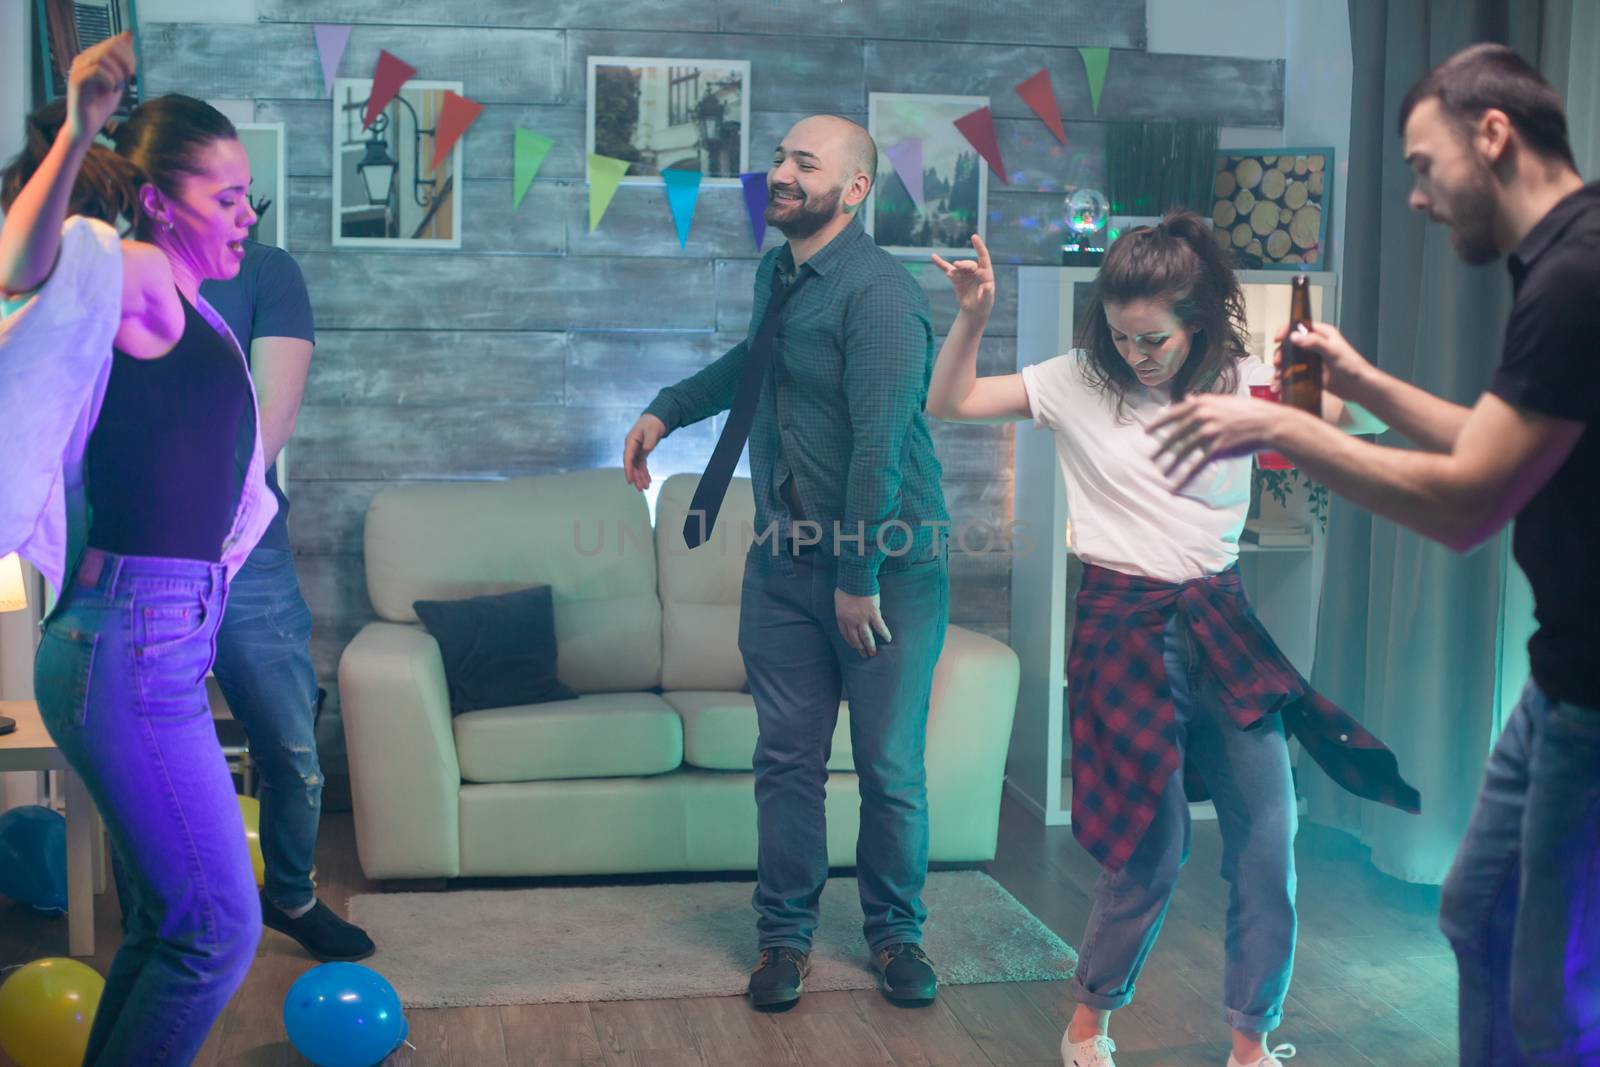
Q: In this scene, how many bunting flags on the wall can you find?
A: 11